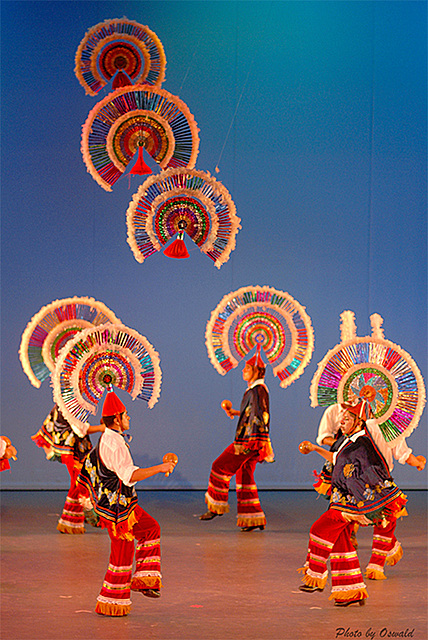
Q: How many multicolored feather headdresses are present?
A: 7